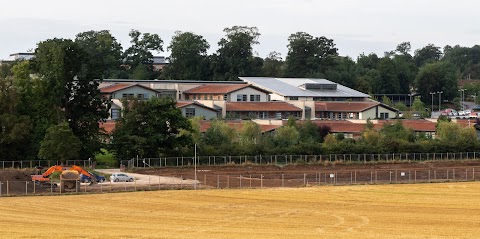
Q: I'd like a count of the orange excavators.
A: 1